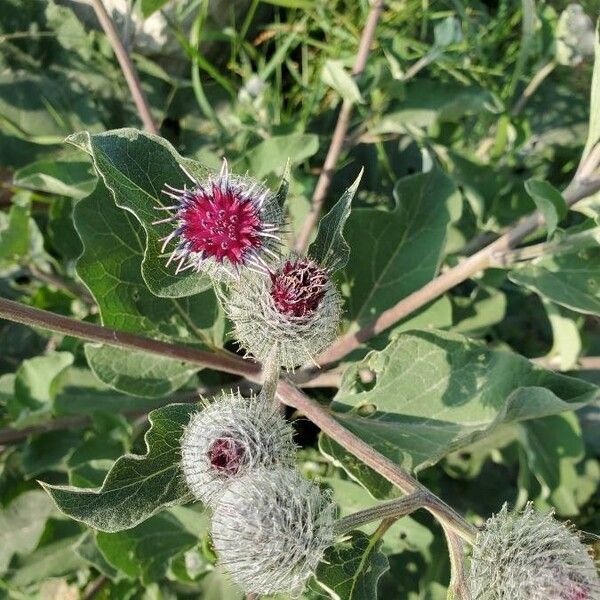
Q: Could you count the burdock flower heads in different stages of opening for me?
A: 5